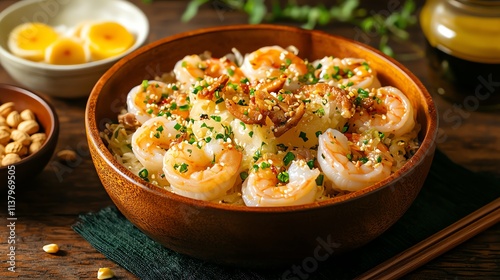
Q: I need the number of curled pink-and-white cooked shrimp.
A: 9